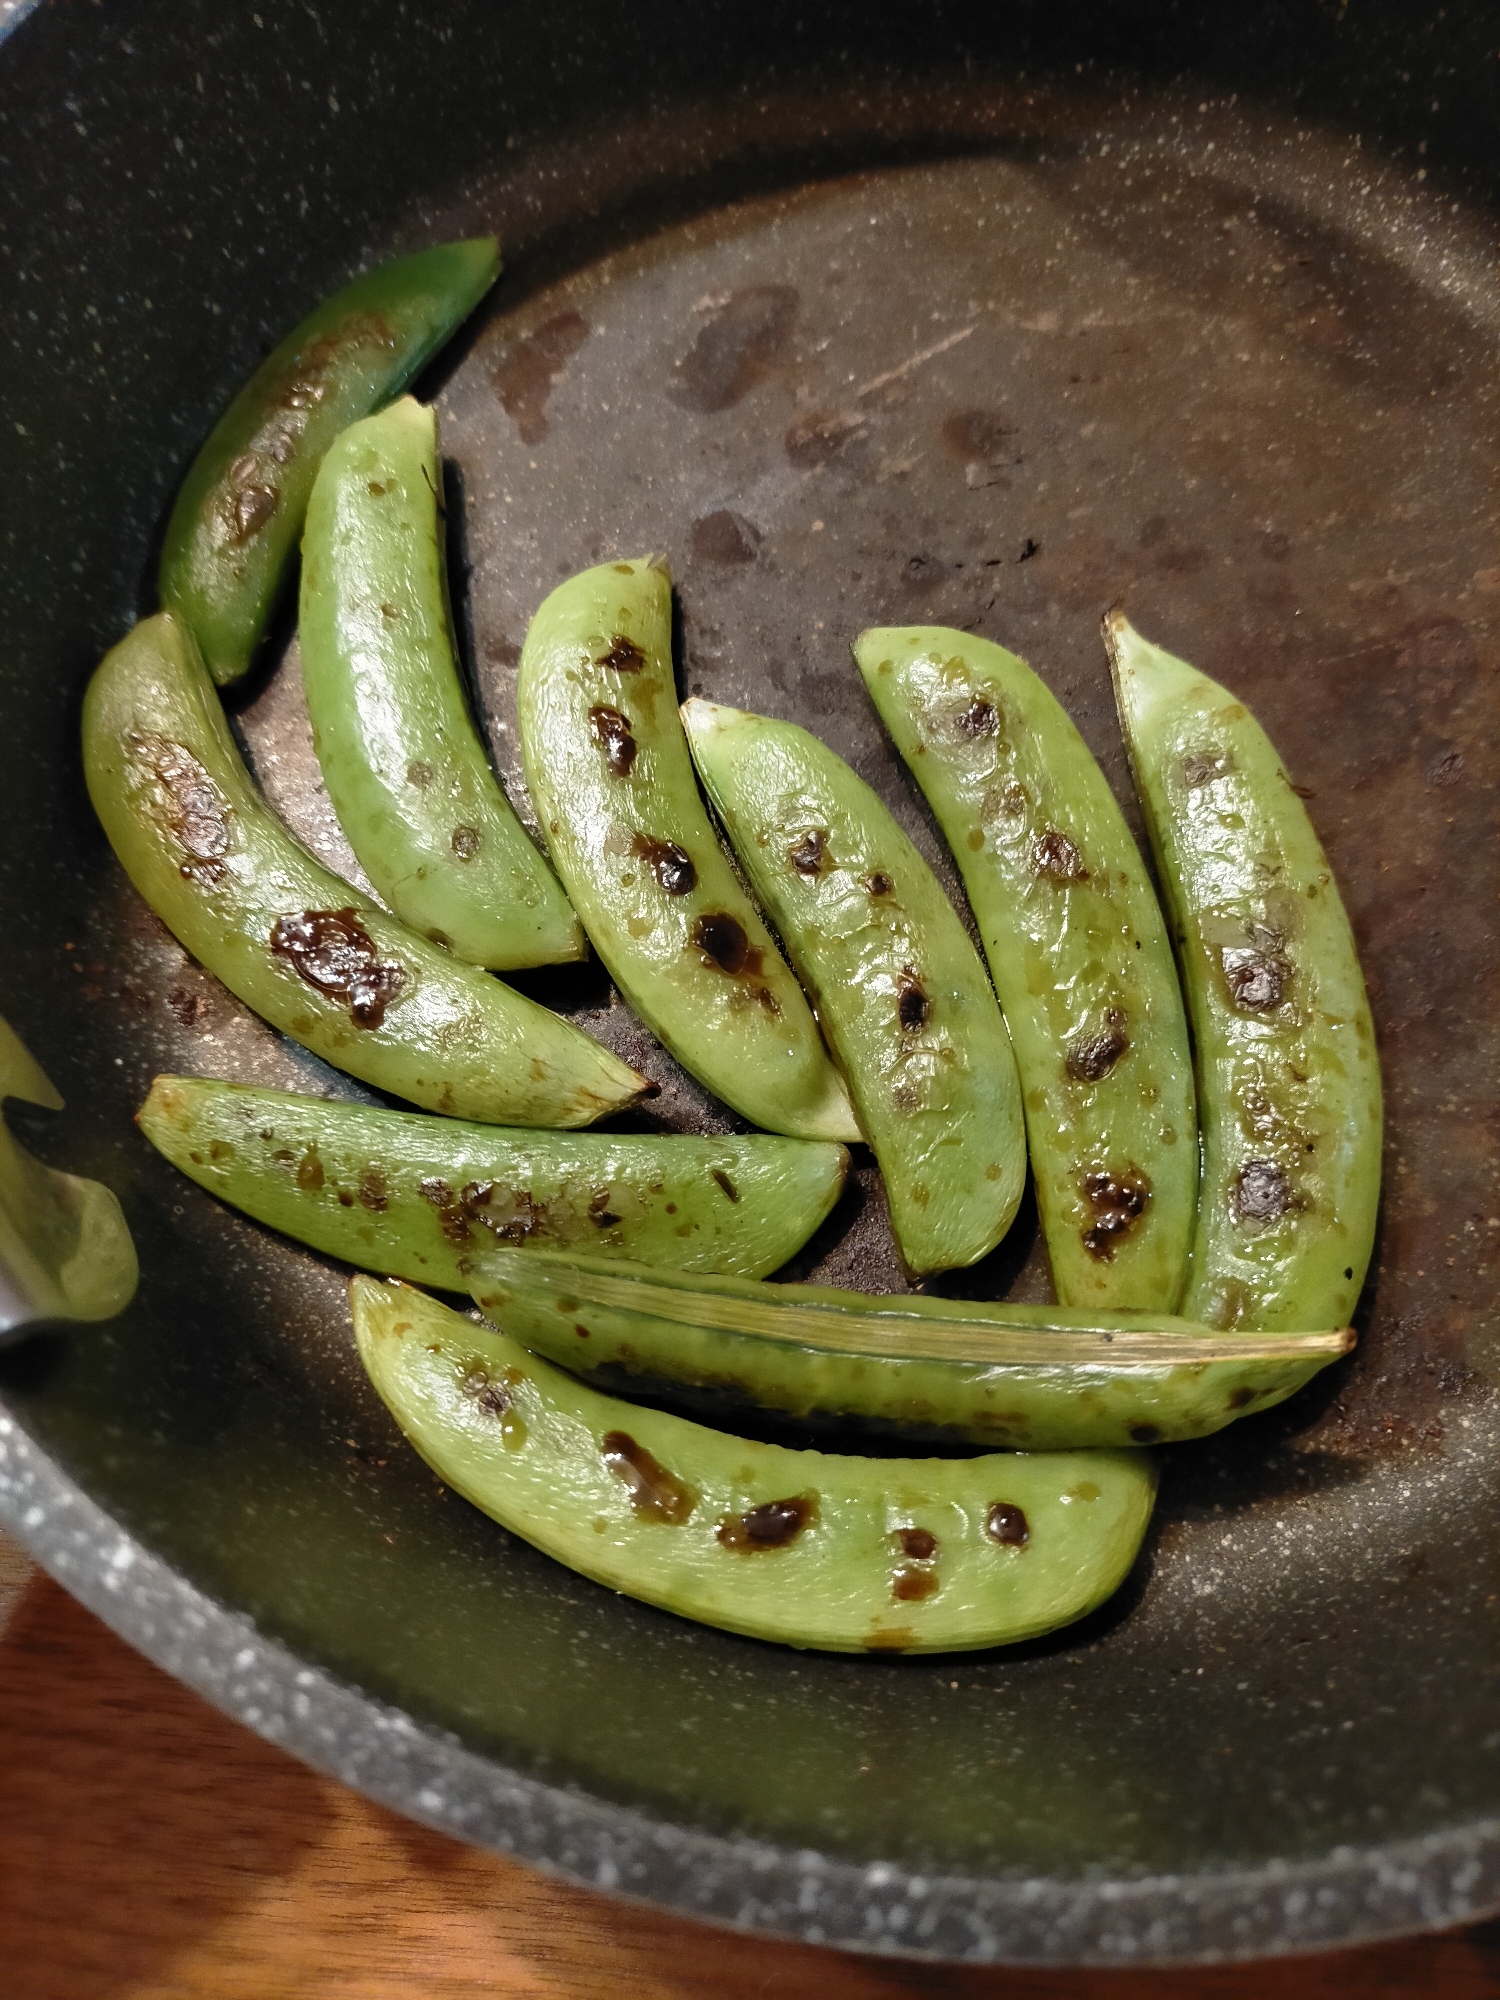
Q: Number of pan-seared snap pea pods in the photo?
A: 10